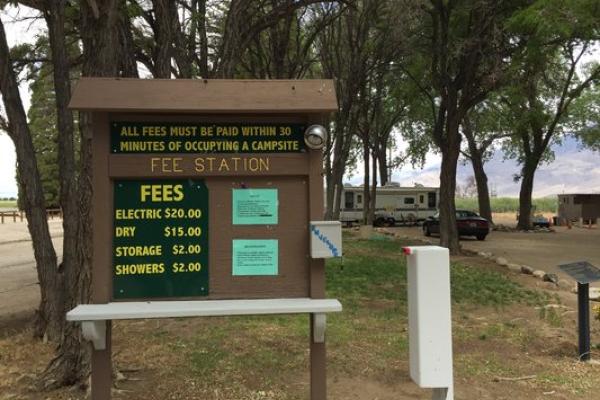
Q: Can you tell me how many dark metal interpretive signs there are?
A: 1